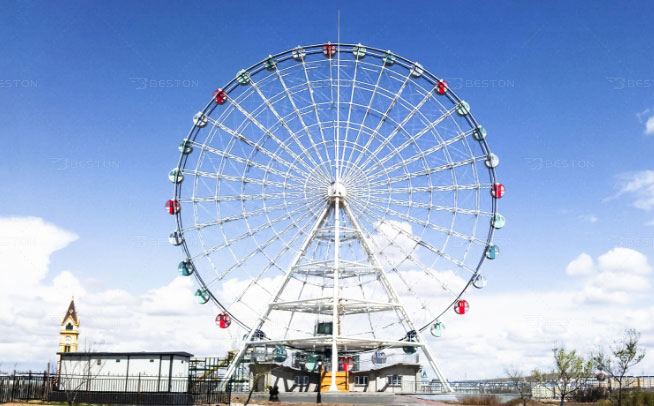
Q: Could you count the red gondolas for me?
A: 8